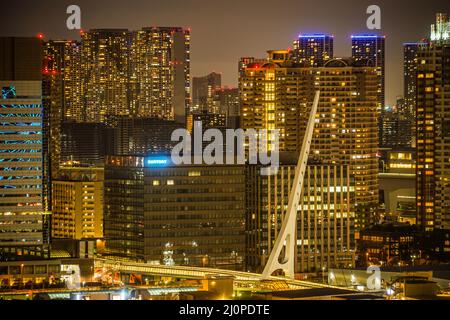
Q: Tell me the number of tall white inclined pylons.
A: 1